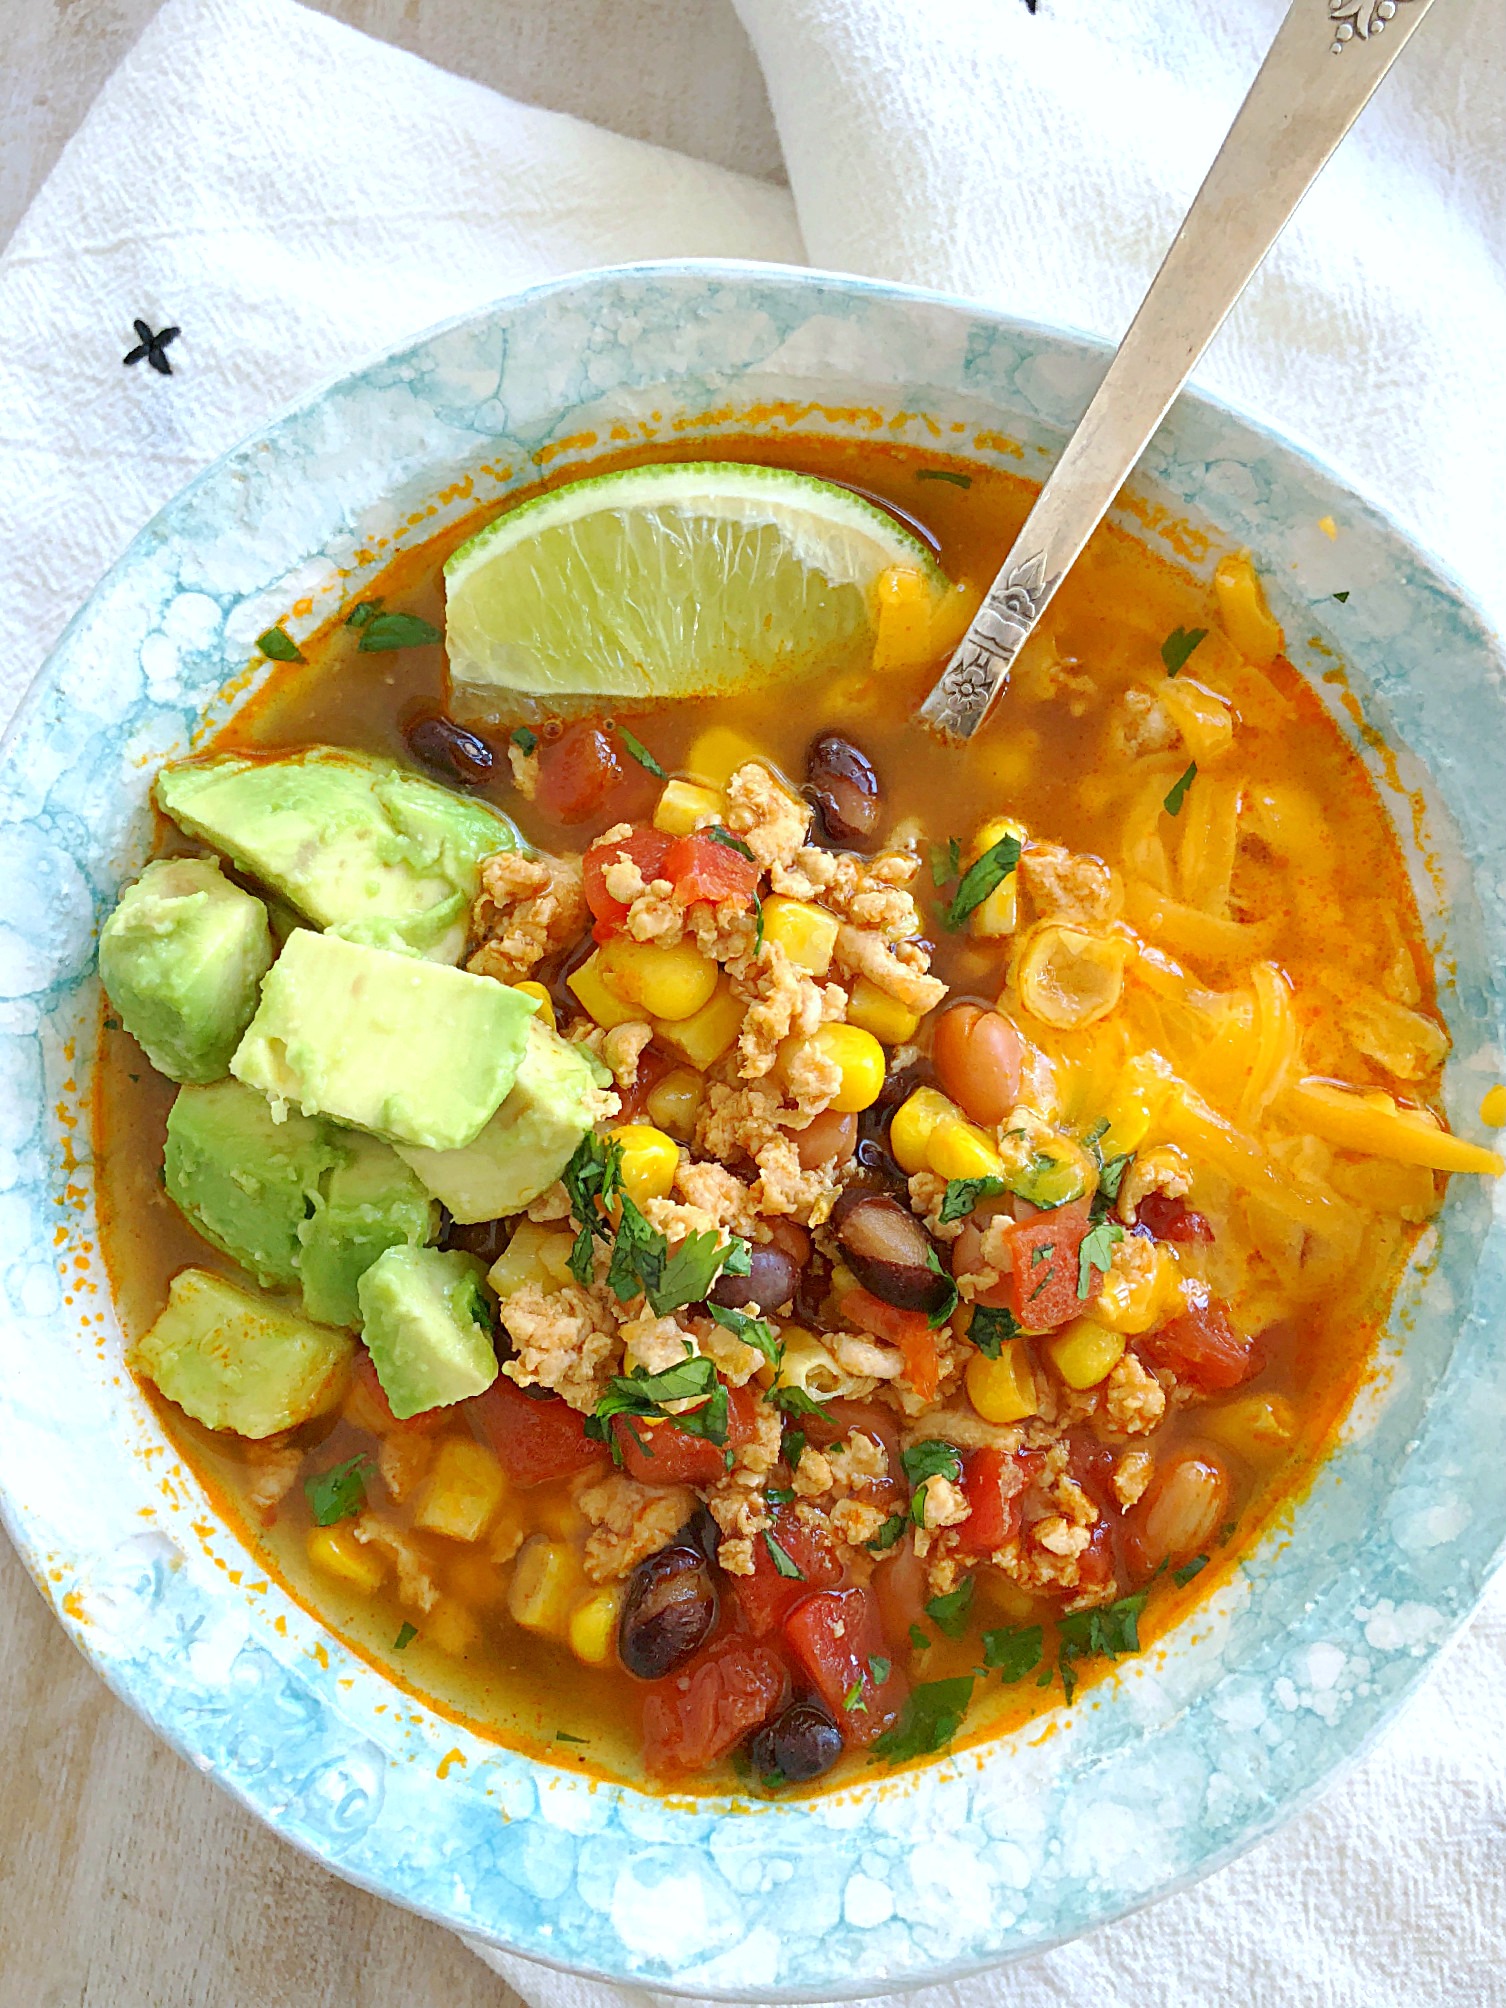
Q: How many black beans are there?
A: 6